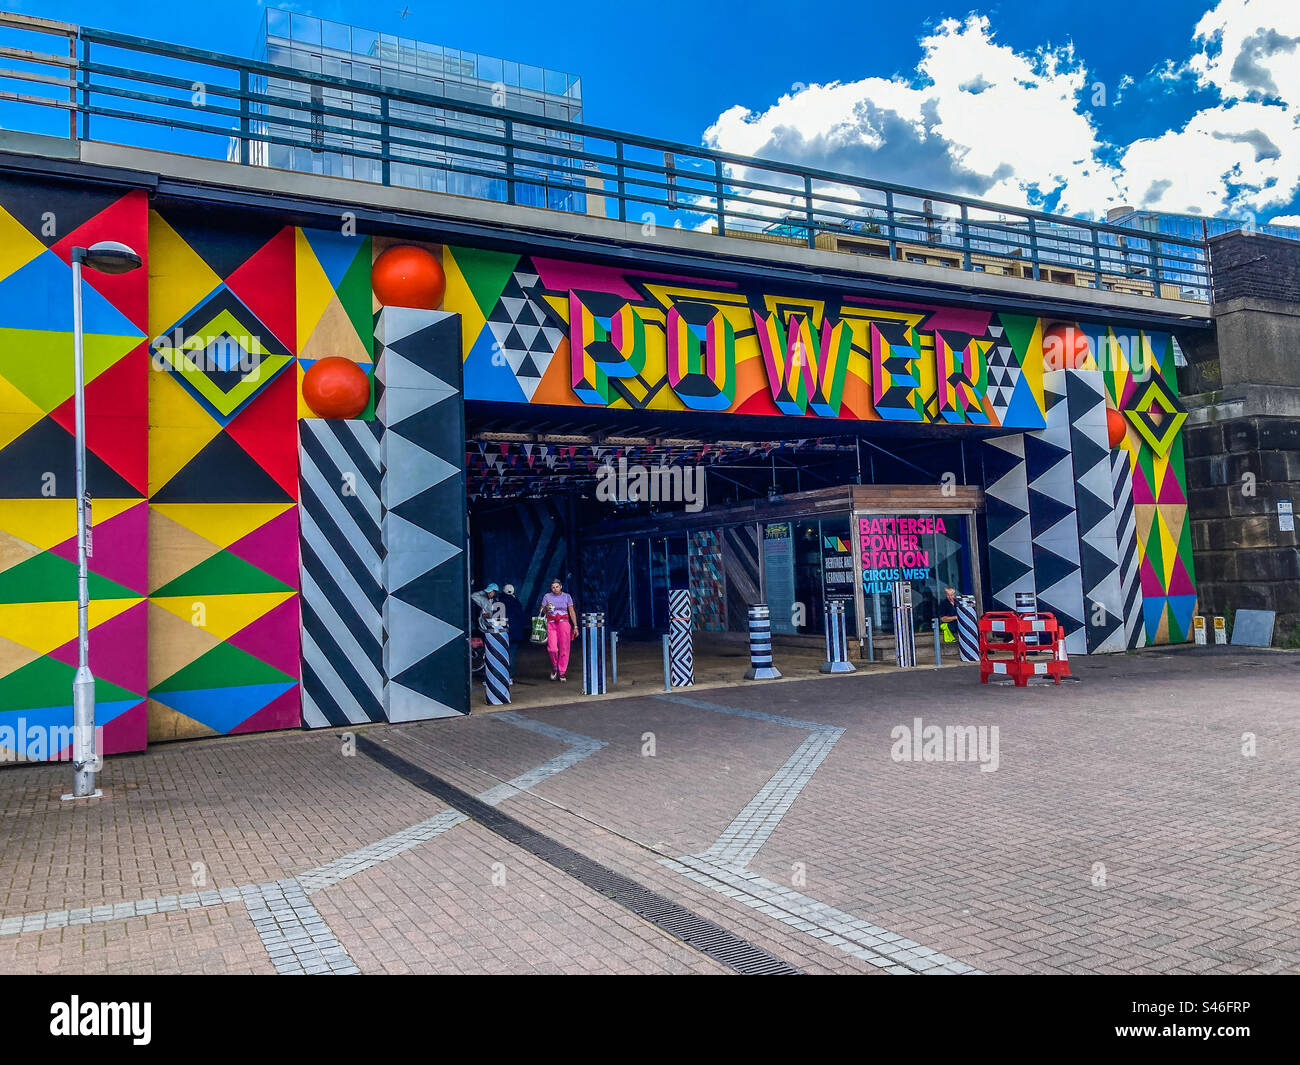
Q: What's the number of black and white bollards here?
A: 8